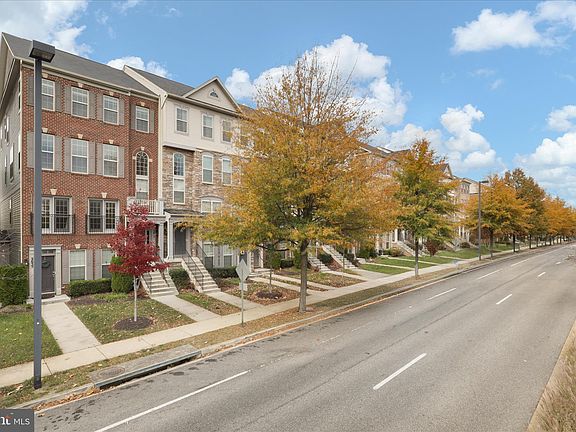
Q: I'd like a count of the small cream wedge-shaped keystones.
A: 12